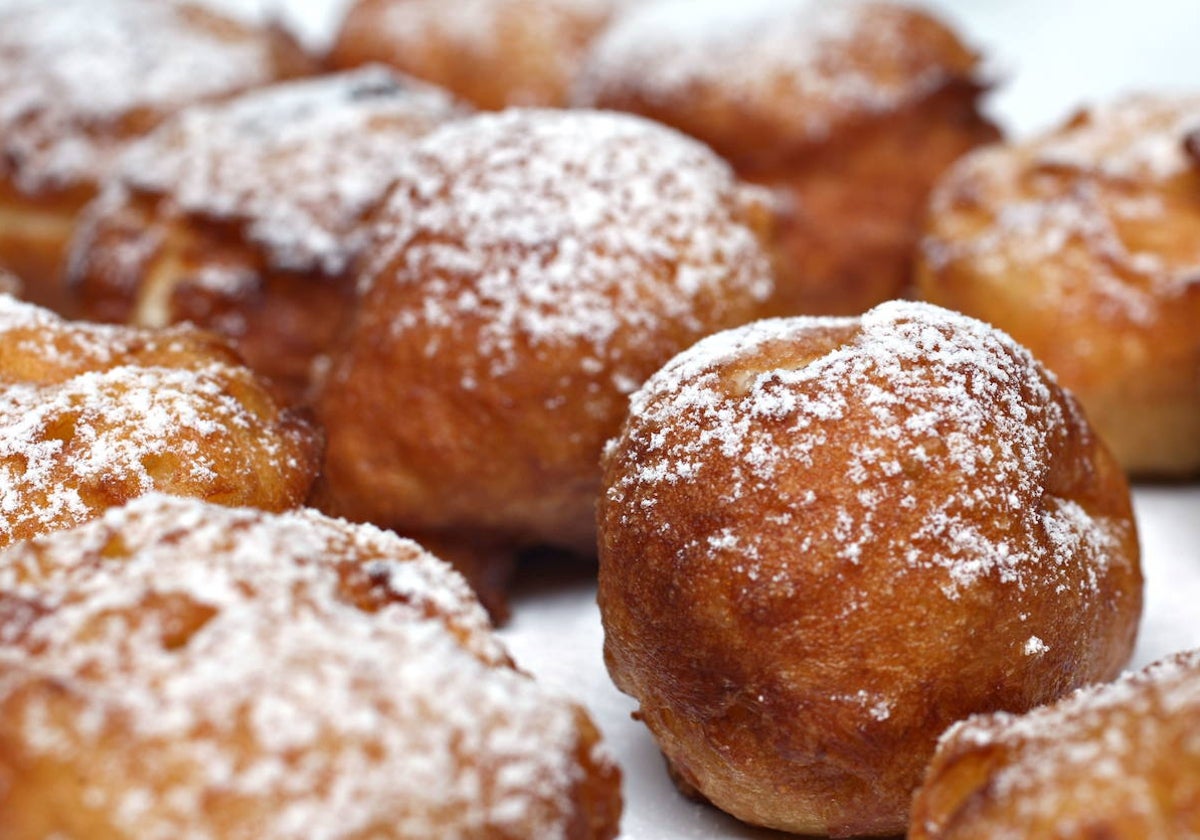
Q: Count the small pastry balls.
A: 10